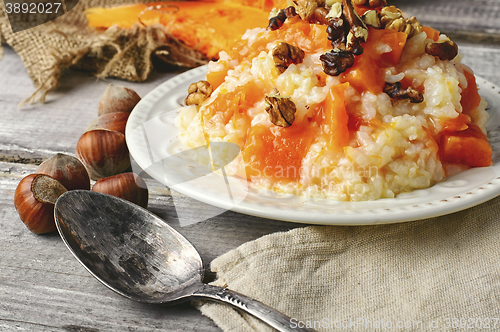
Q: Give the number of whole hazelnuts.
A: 6